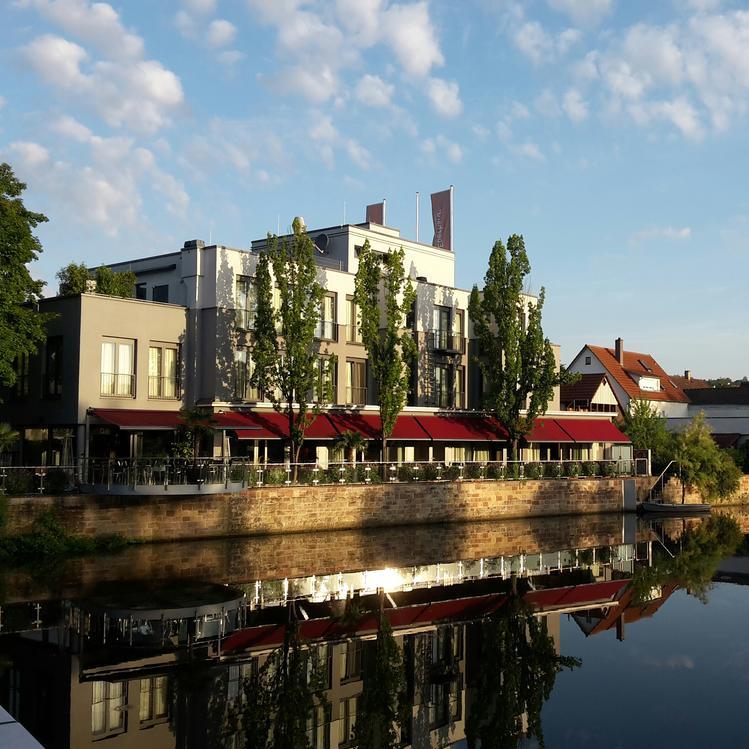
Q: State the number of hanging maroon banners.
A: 2